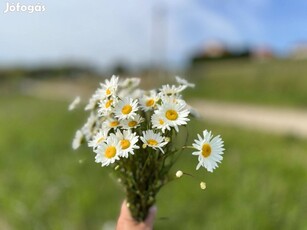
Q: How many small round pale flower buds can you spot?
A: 2